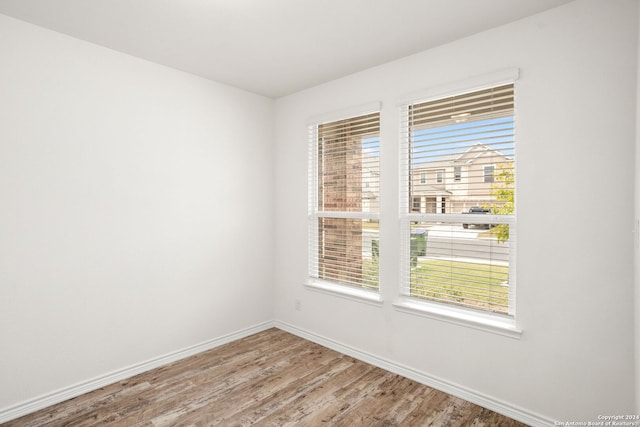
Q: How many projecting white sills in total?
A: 2